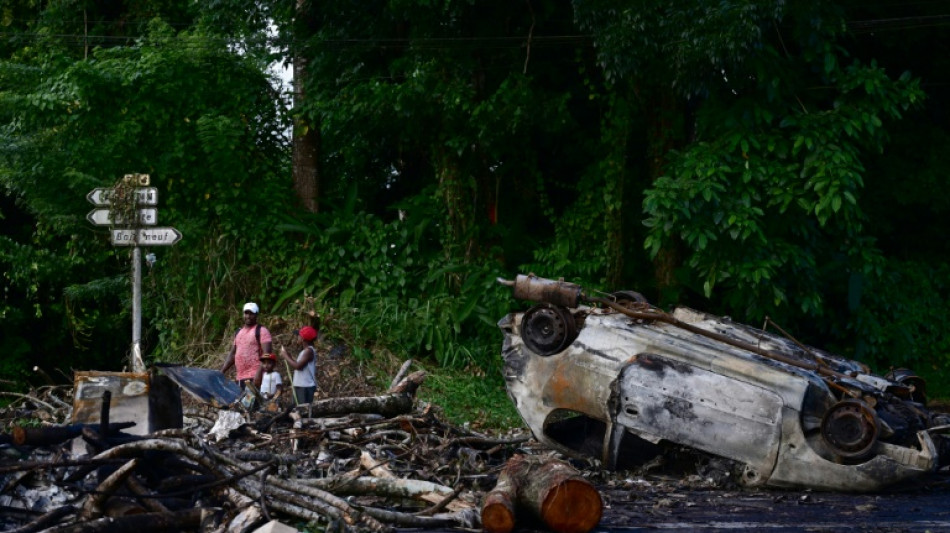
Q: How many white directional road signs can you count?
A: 3